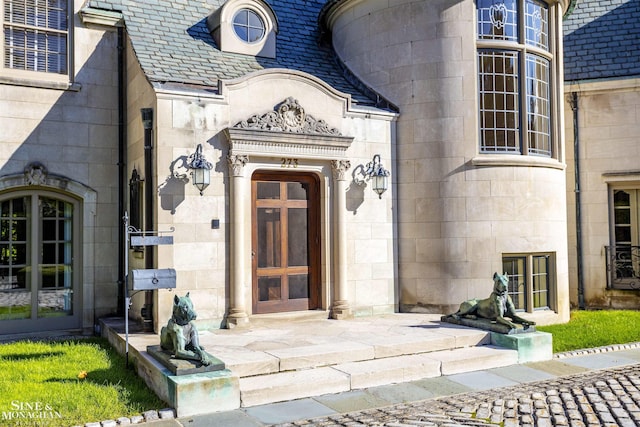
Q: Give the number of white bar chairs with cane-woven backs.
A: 0